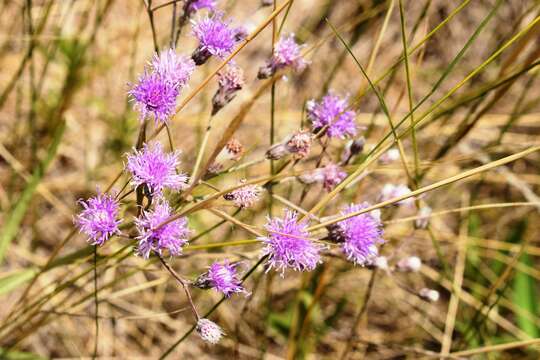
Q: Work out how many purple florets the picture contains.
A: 12